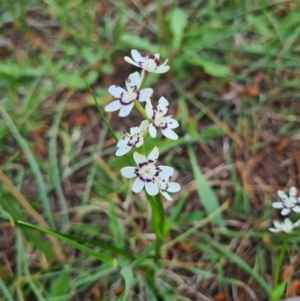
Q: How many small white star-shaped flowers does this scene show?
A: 8